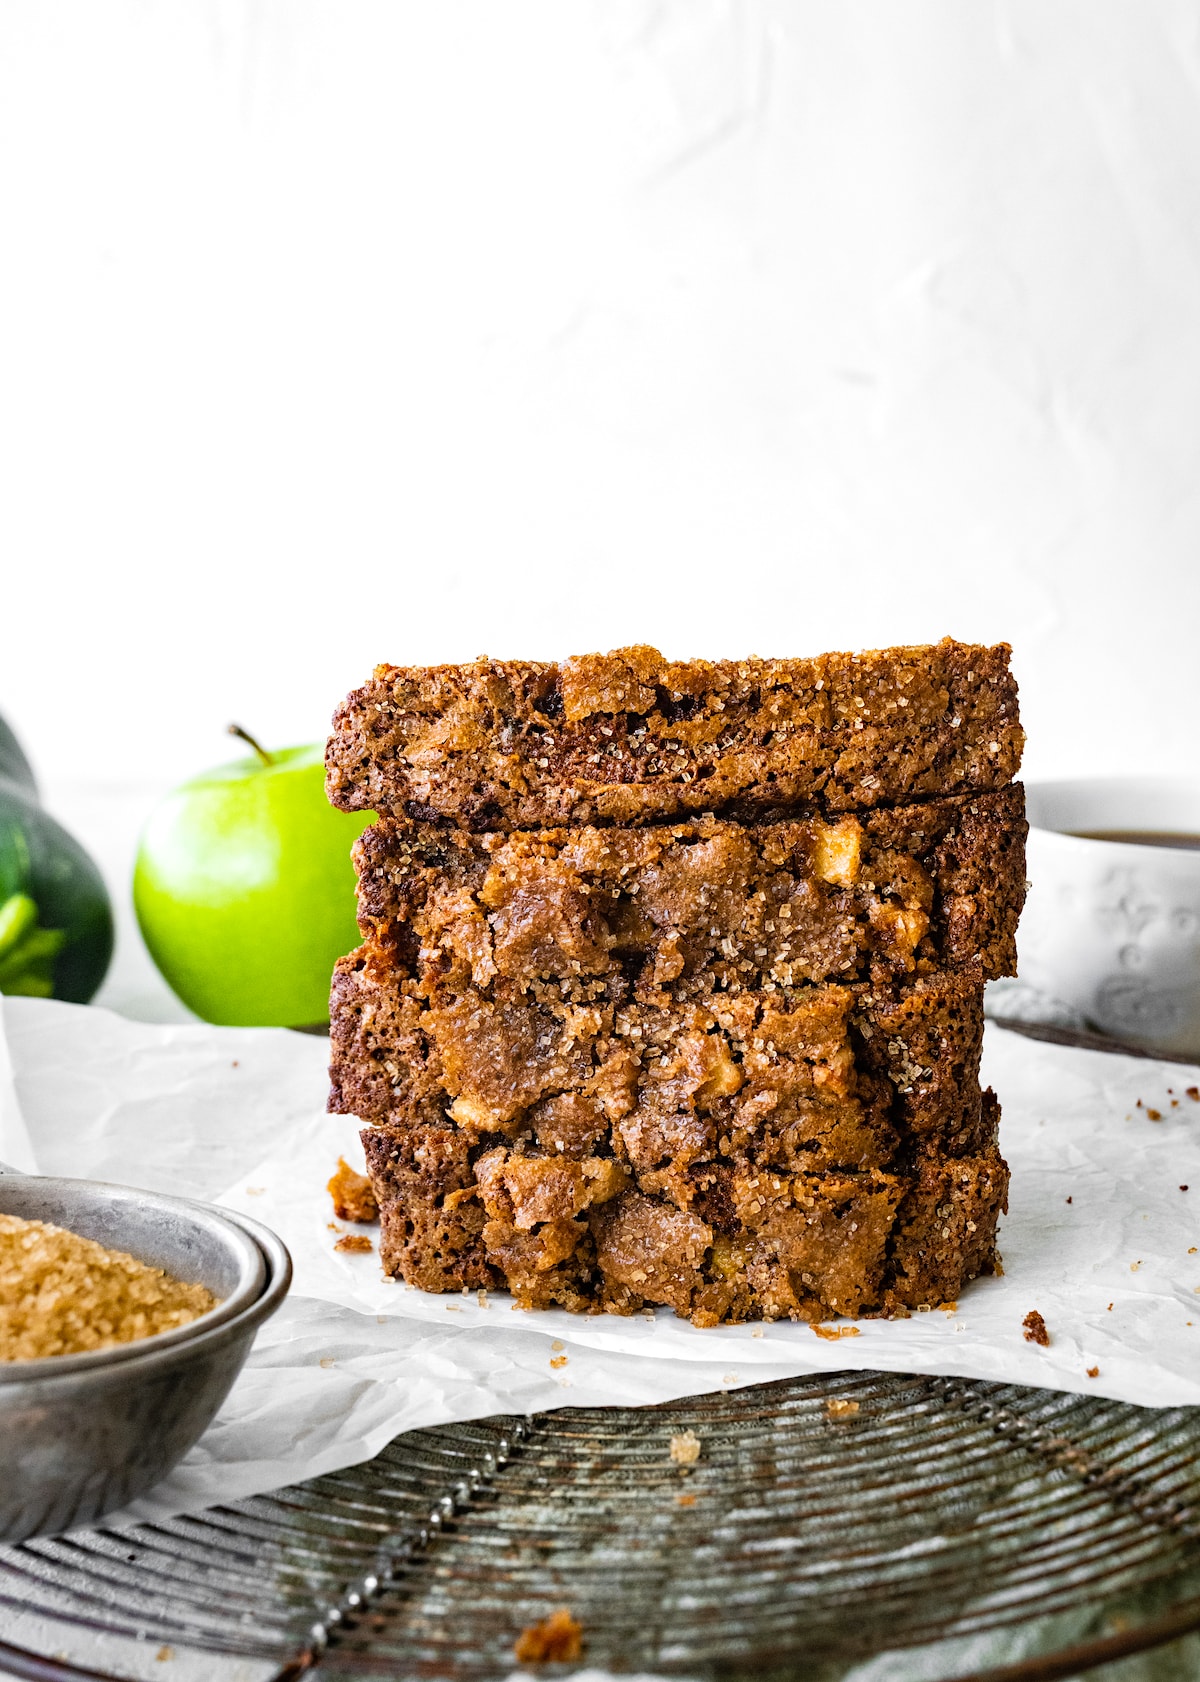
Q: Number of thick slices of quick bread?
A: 4